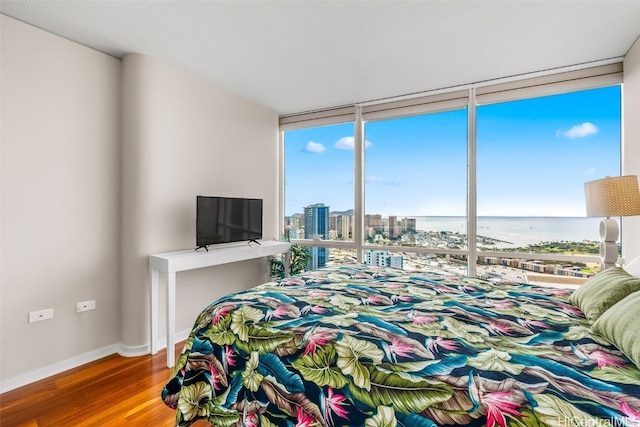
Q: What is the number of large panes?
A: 3